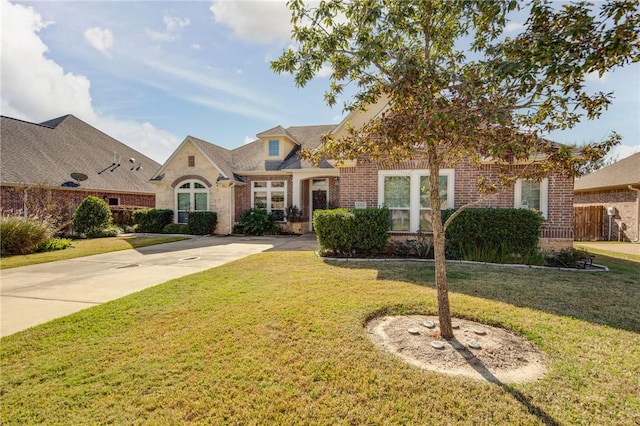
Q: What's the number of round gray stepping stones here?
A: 6